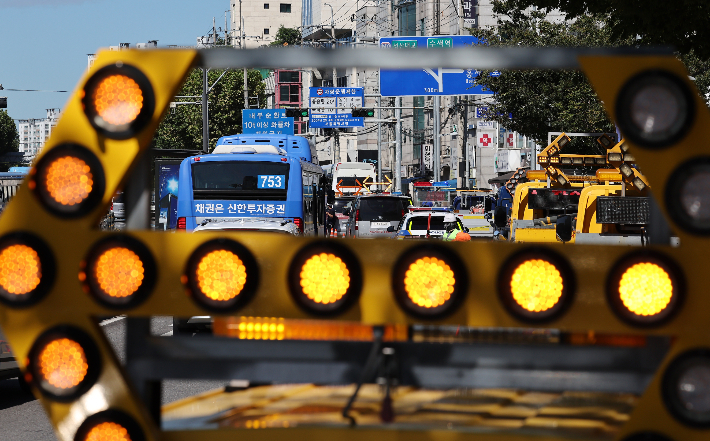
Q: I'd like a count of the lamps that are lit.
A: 11